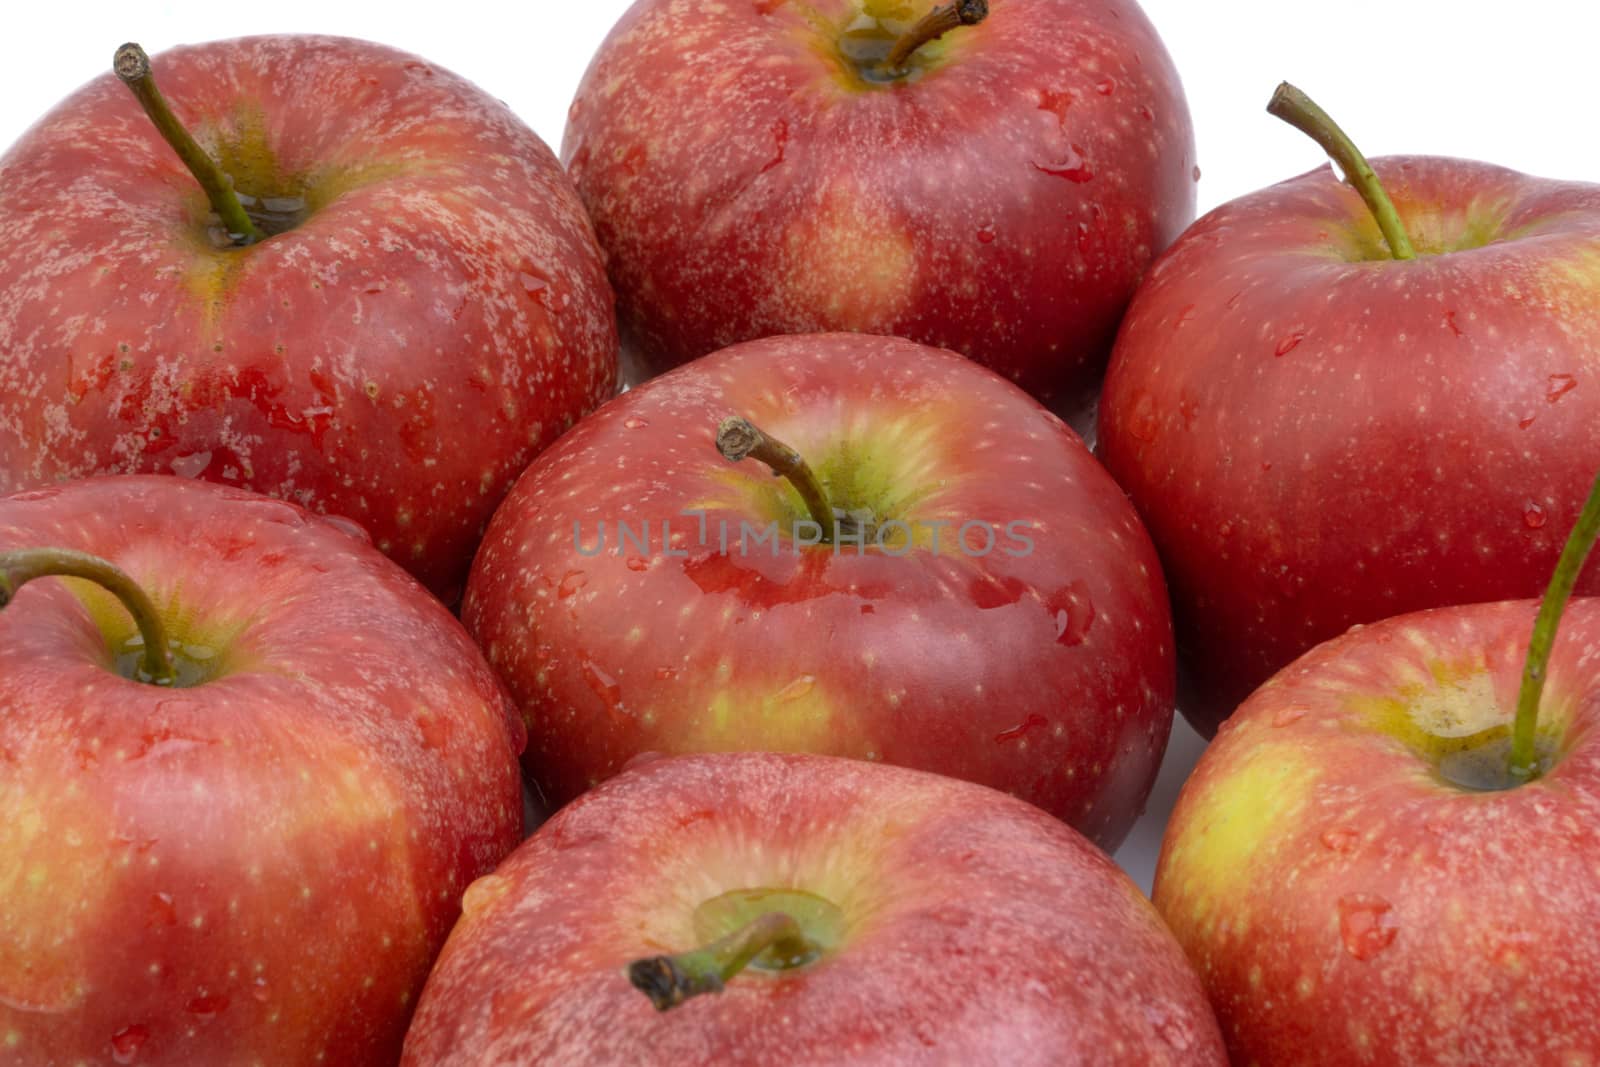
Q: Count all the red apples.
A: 7